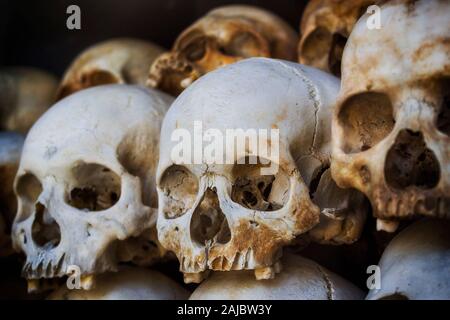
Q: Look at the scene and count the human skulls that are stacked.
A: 11